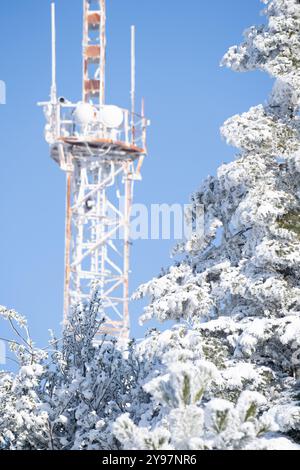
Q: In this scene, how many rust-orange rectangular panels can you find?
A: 3